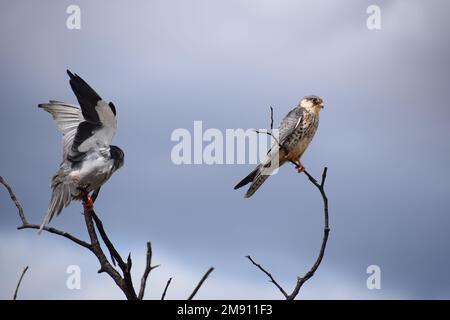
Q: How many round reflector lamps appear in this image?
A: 0